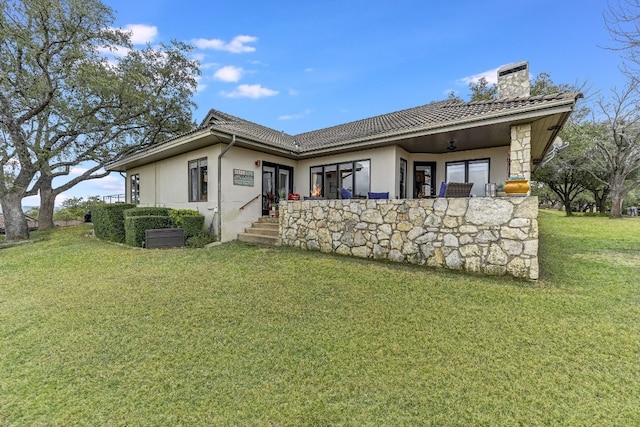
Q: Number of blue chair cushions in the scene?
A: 3